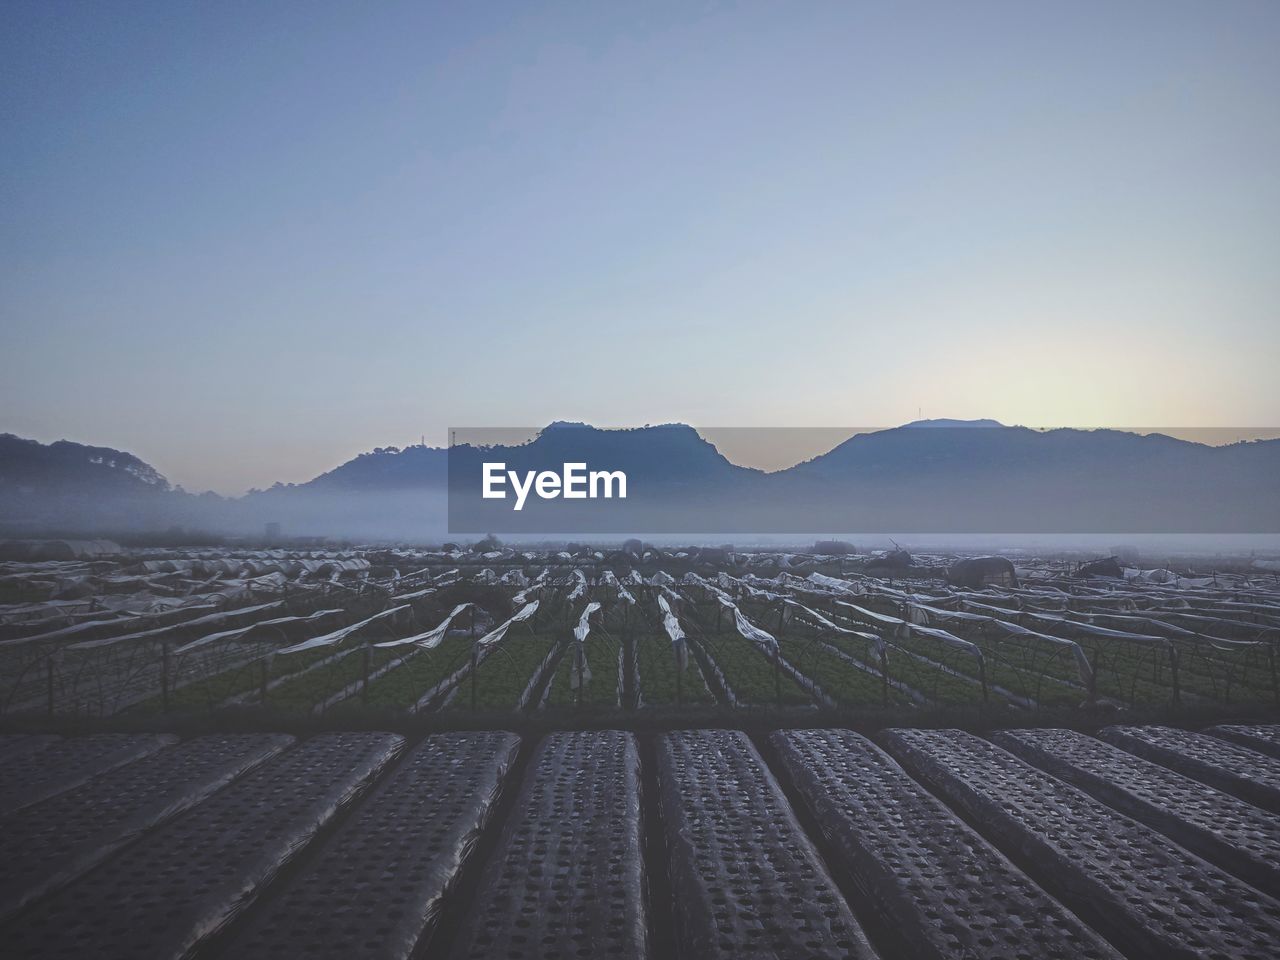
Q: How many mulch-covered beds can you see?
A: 12